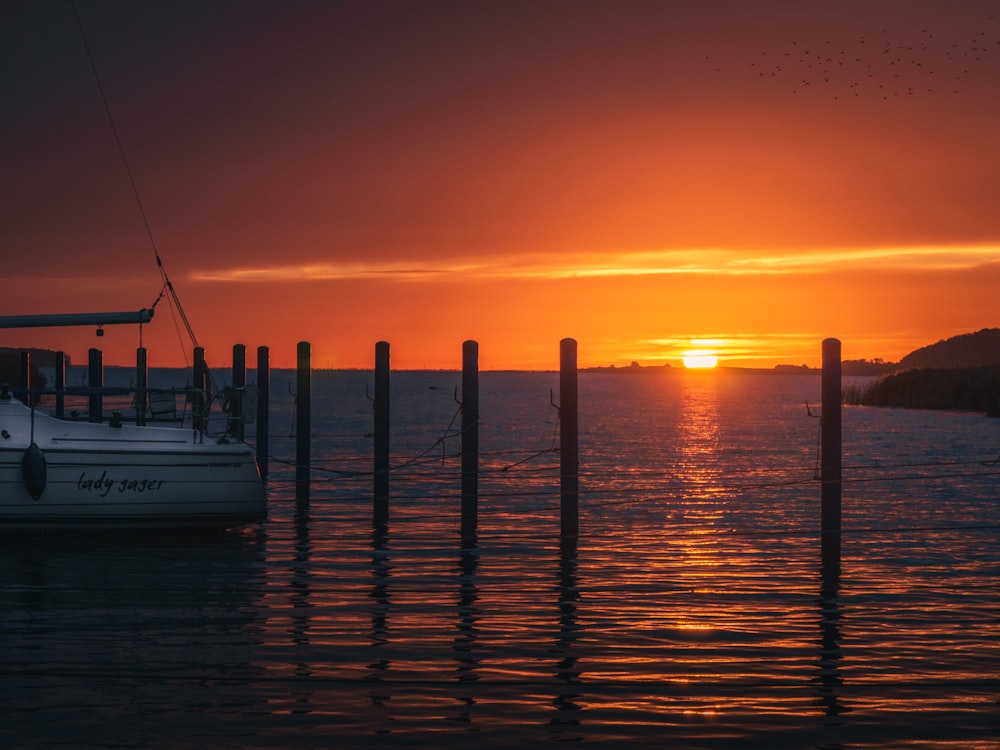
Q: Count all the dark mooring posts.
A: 12